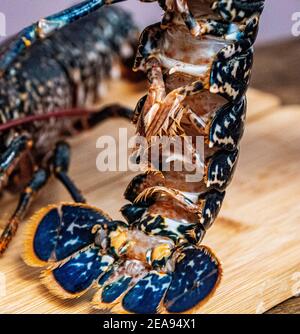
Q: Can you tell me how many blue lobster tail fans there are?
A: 5